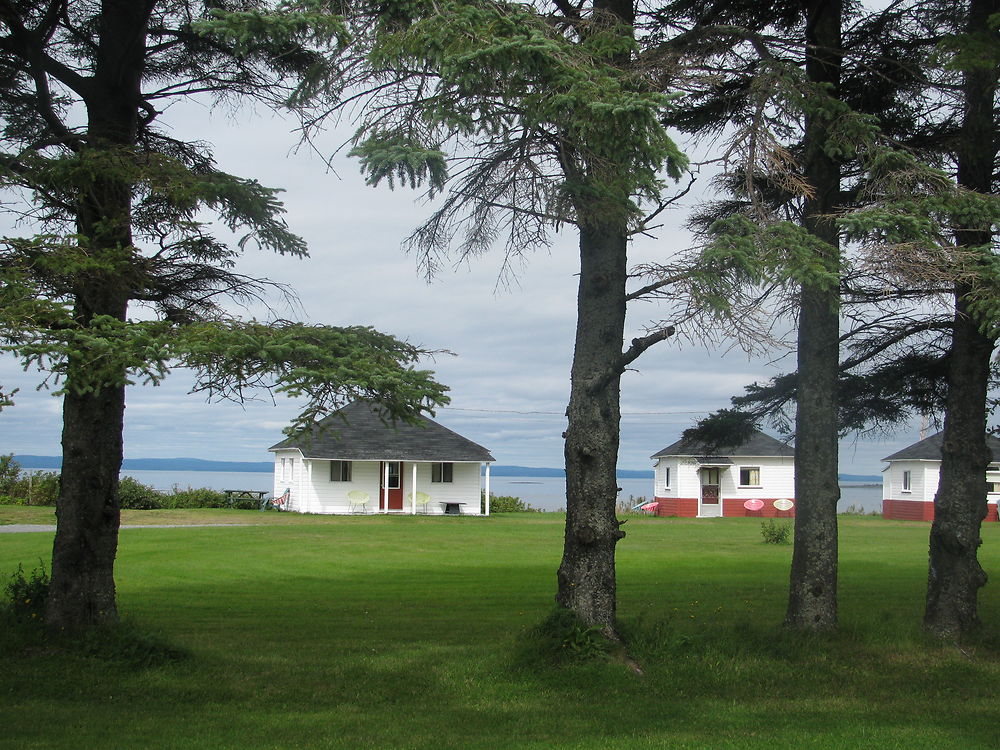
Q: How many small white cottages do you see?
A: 3